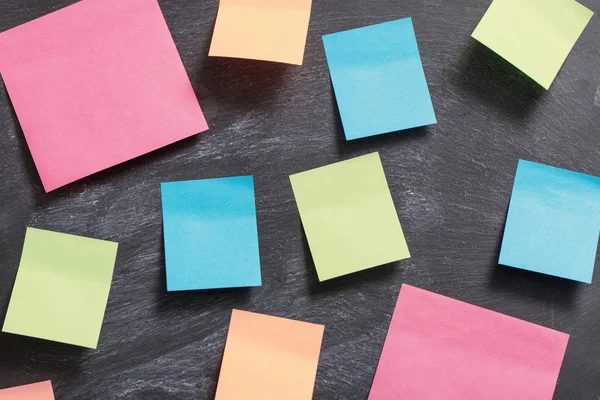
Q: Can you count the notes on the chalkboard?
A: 11